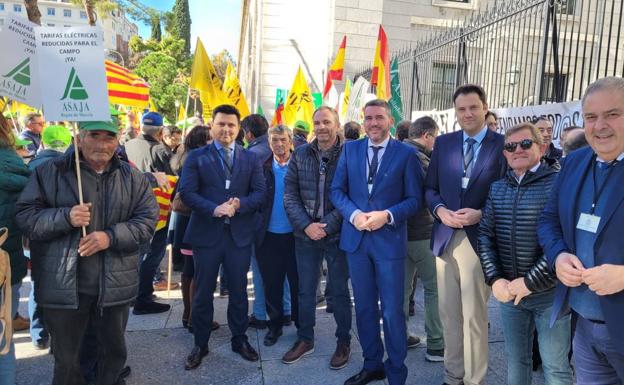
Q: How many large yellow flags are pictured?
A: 3